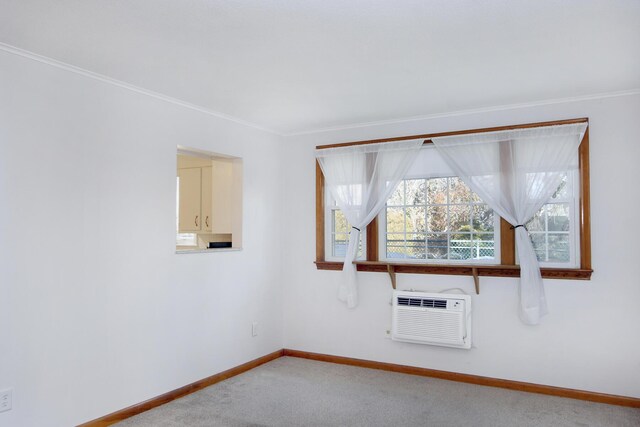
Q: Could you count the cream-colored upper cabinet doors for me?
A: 2